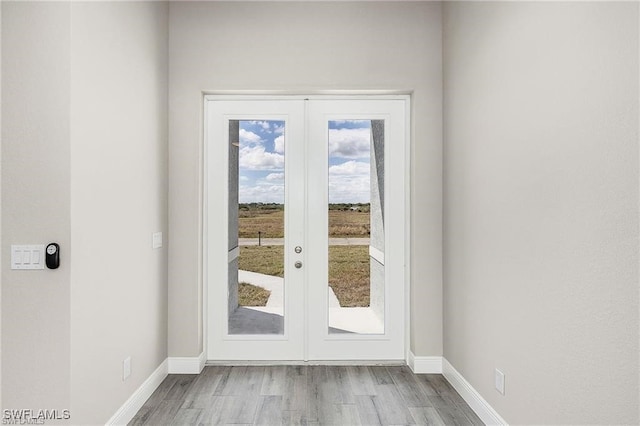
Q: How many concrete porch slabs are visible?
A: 1